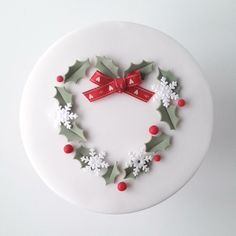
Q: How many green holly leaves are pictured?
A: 11